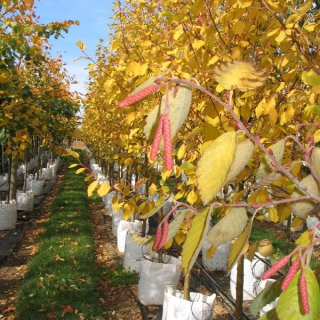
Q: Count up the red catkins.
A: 8